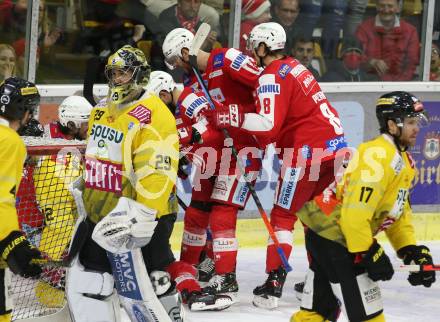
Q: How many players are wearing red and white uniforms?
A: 4